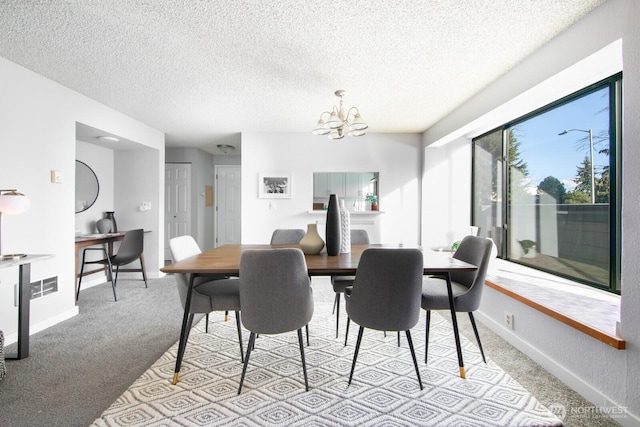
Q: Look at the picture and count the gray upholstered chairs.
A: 6